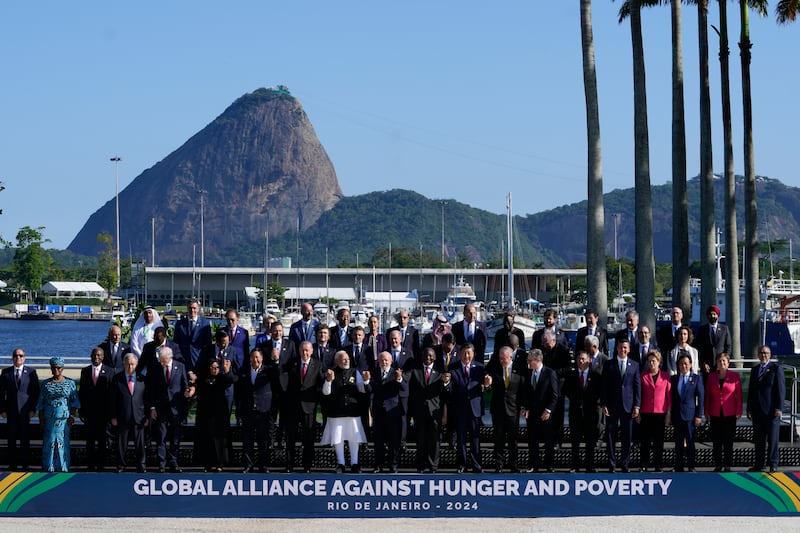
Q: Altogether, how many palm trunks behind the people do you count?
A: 6